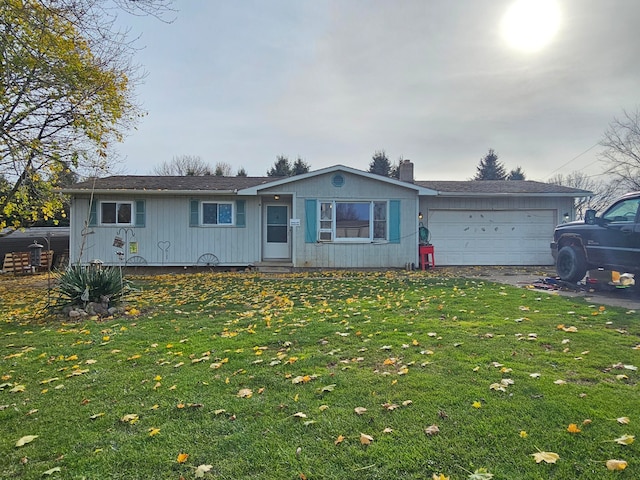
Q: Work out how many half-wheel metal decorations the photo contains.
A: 2